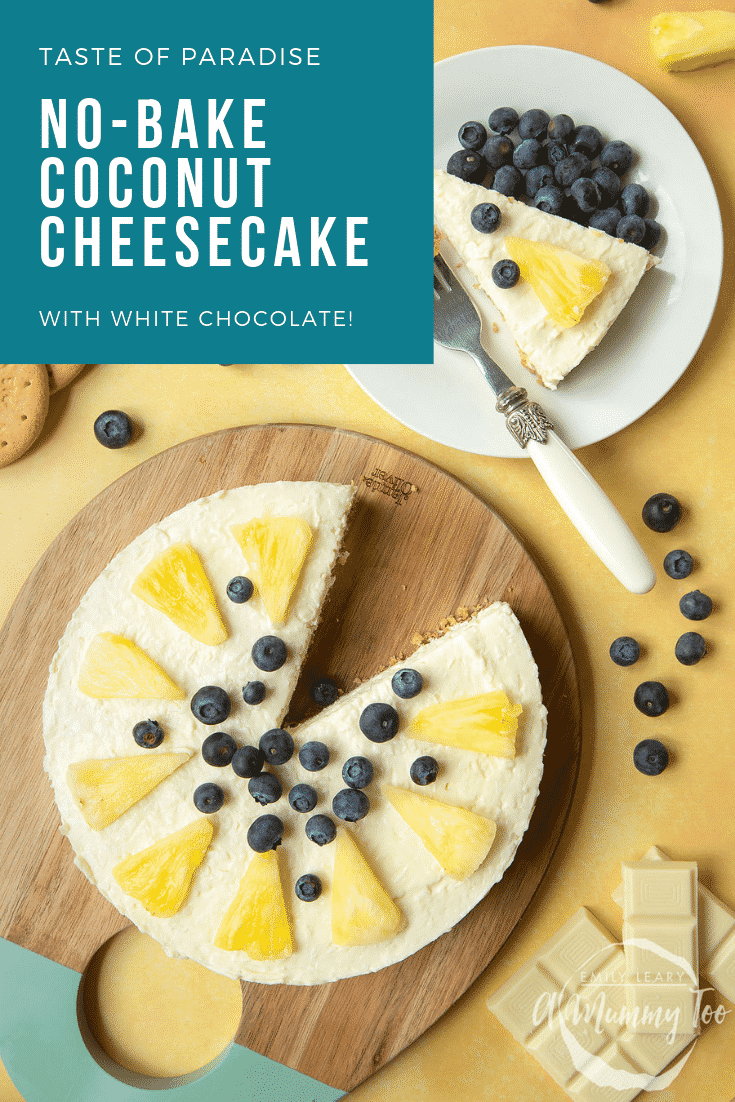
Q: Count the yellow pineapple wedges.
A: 11